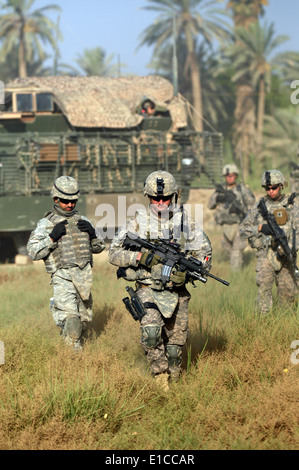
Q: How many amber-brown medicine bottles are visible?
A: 0